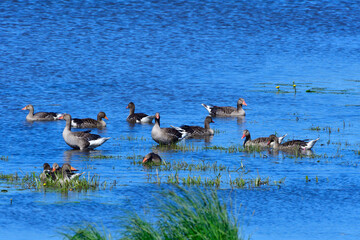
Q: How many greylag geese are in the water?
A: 13